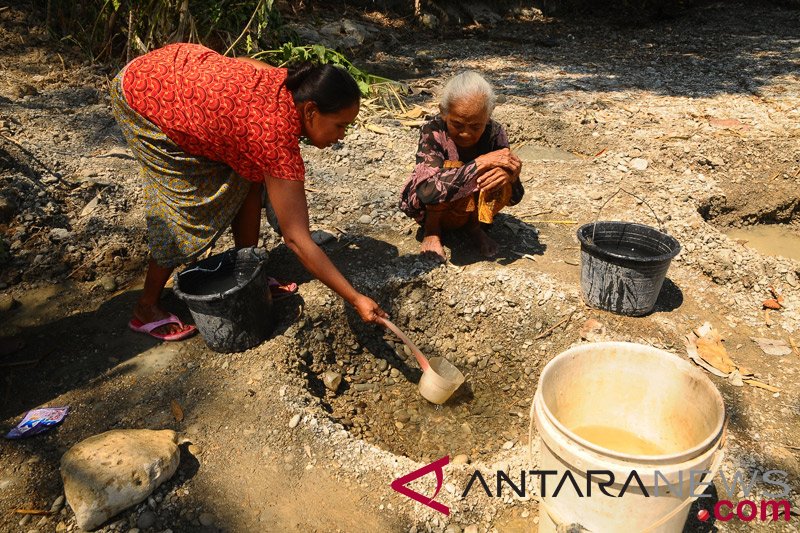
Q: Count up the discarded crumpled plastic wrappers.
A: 1